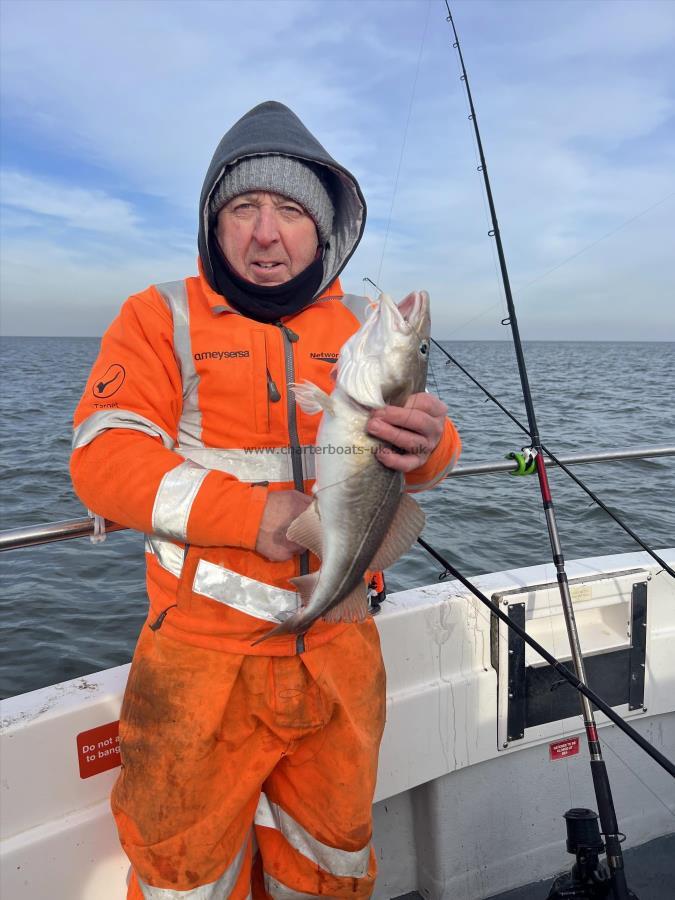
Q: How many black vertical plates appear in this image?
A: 2